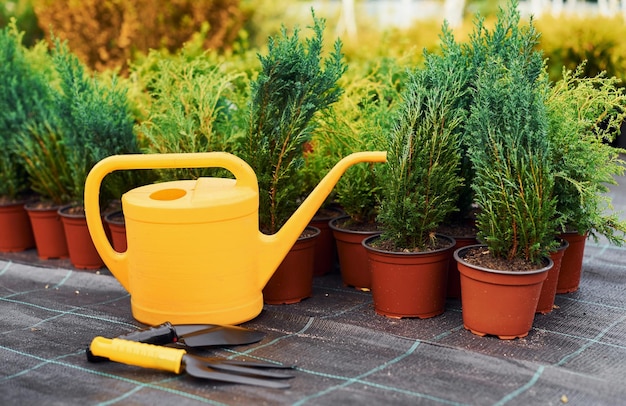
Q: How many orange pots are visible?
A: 12